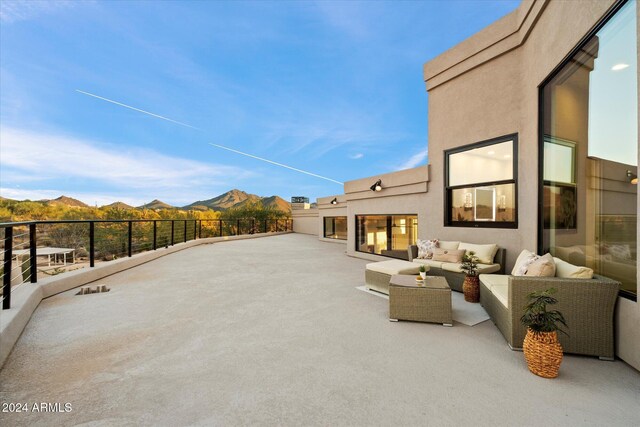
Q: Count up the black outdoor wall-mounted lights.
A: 2